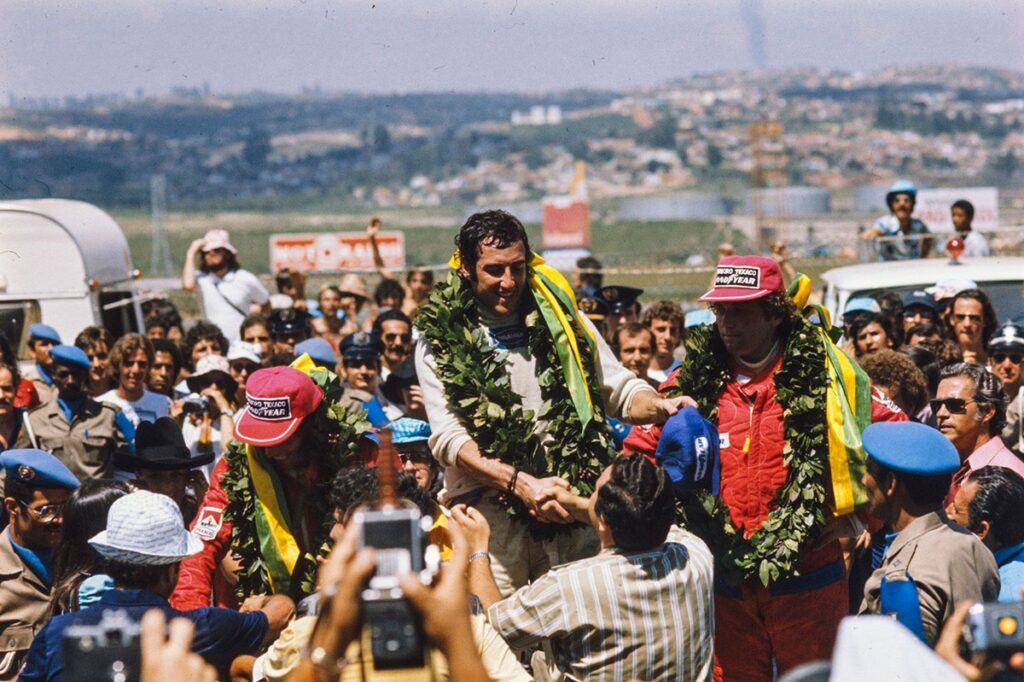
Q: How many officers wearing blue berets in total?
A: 5